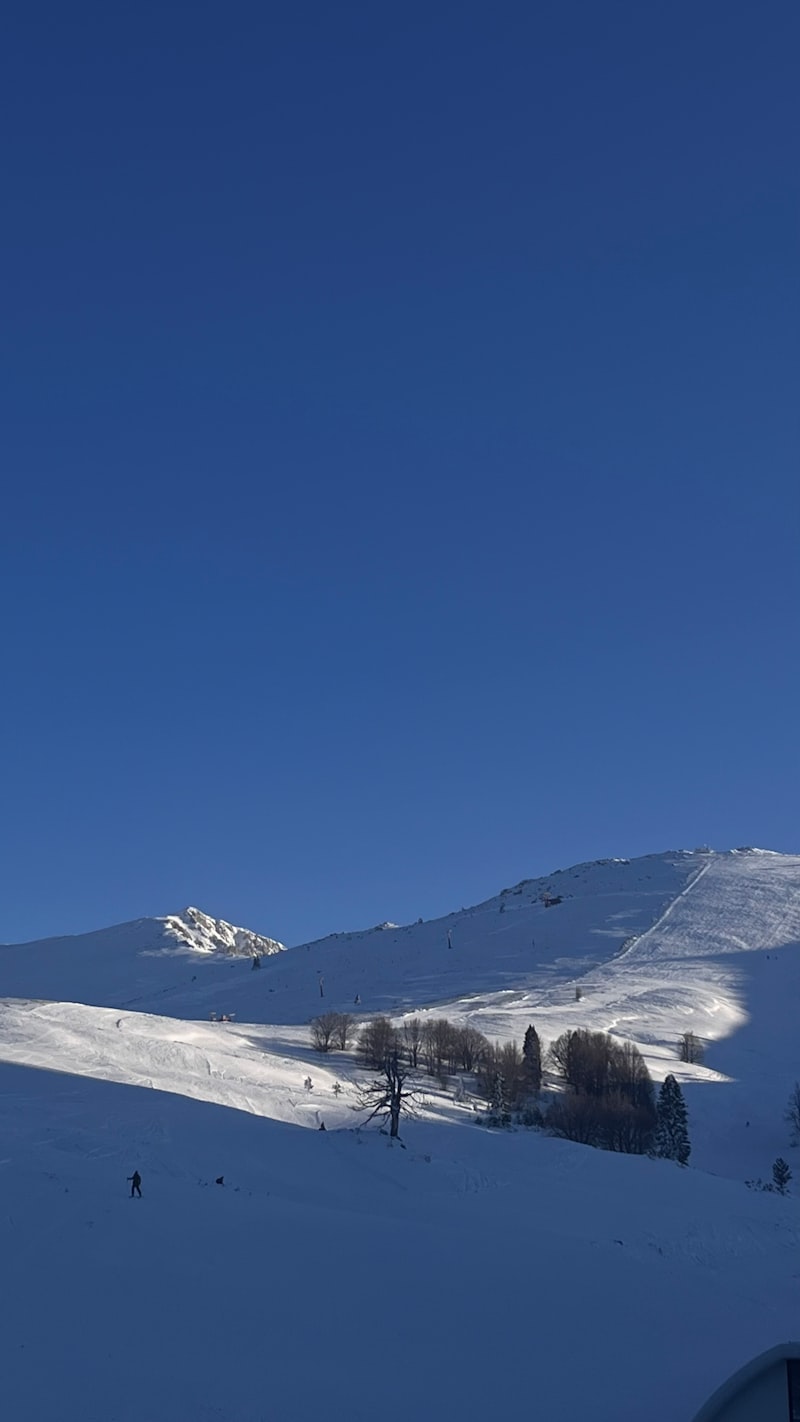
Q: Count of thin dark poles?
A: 2